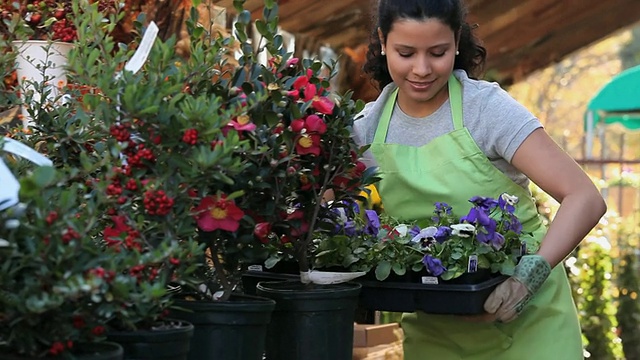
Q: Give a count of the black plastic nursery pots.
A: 4